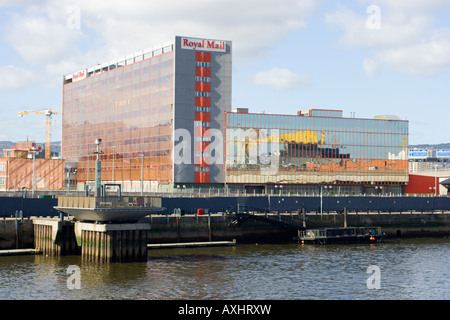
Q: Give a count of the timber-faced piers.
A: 2